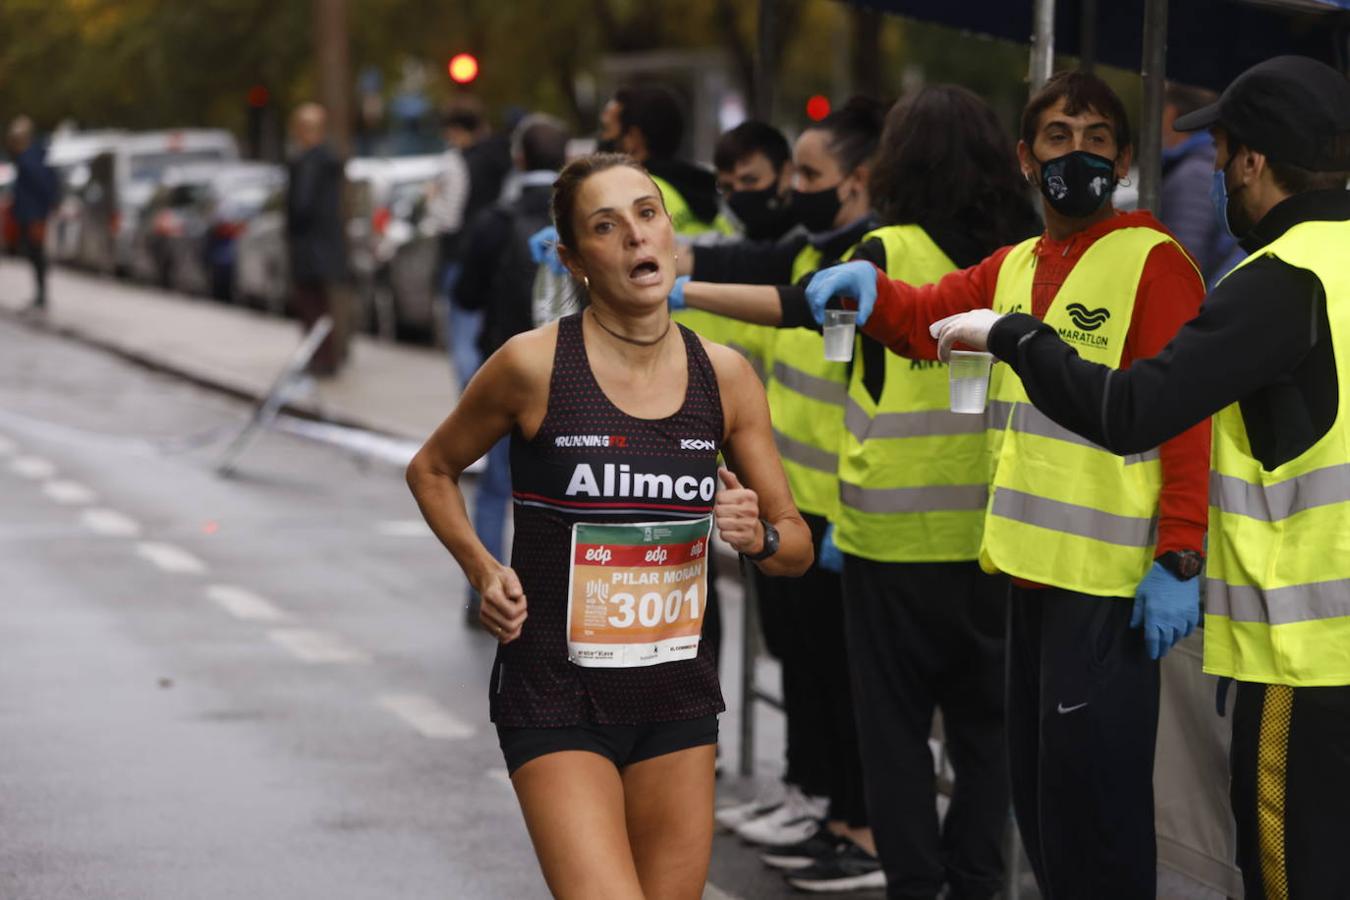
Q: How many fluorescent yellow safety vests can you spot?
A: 6